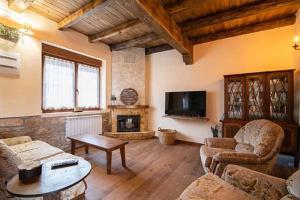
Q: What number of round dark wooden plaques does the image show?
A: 1